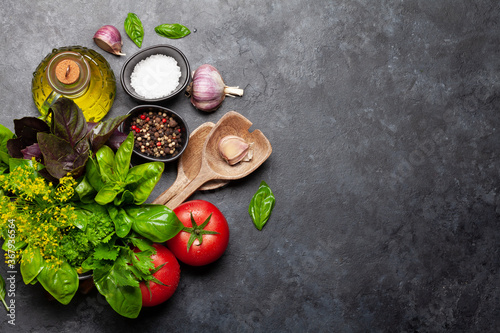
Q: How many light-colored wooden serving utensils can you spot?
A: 2